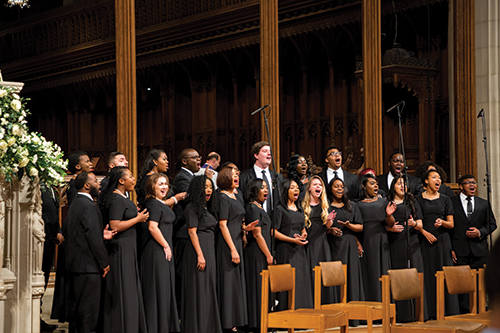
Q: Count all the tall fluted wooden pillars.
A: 4